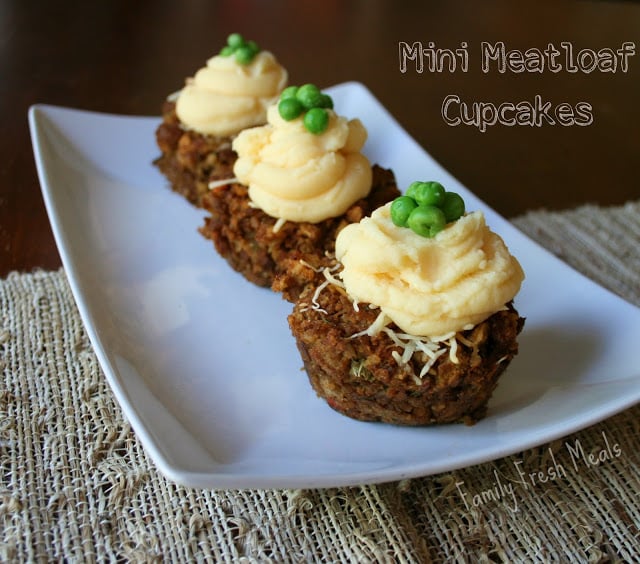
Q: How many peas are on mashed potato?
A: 14